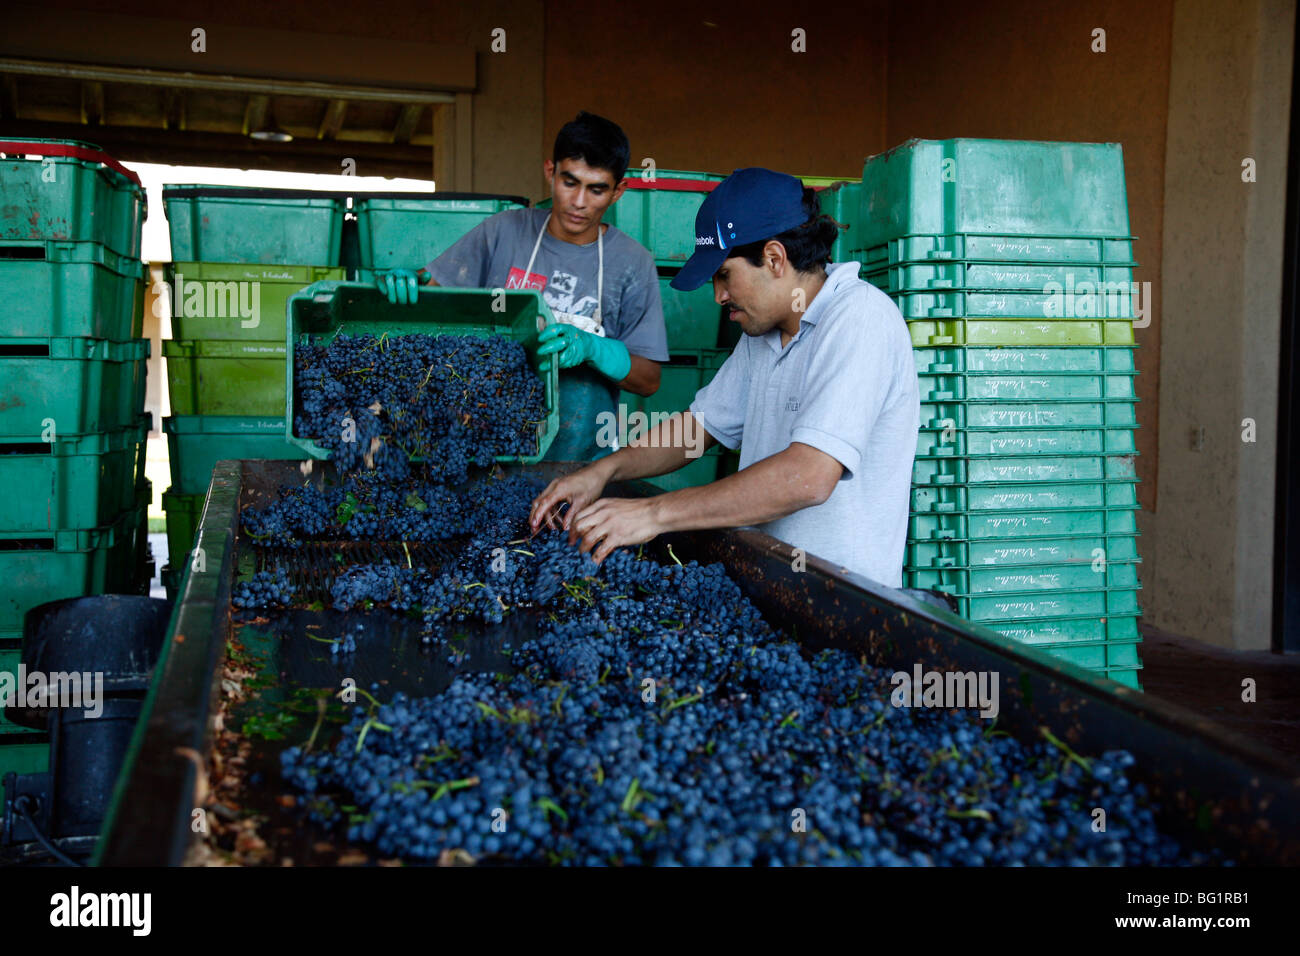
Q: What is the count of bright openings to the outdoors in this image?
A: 1